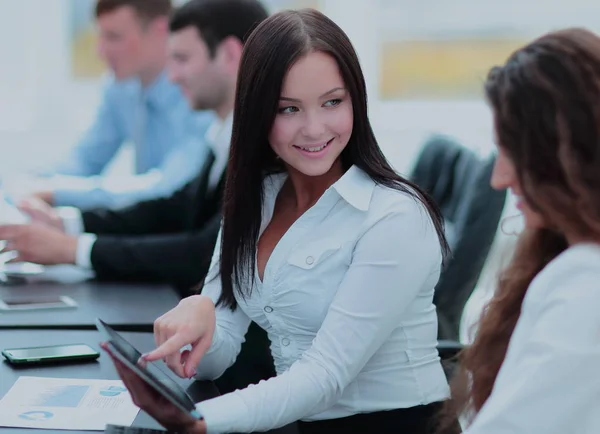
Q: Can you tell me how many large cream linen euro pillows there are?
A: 0